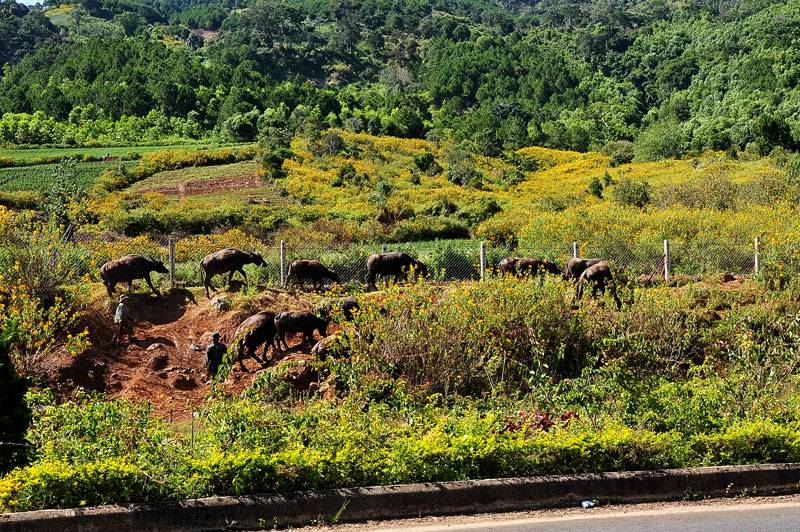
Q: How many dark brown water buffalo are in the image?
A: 11